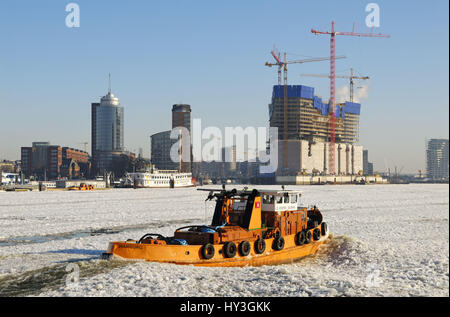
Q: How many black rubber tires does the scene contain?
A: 9